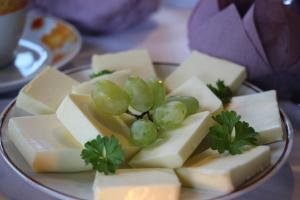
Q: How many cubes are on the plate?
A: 11